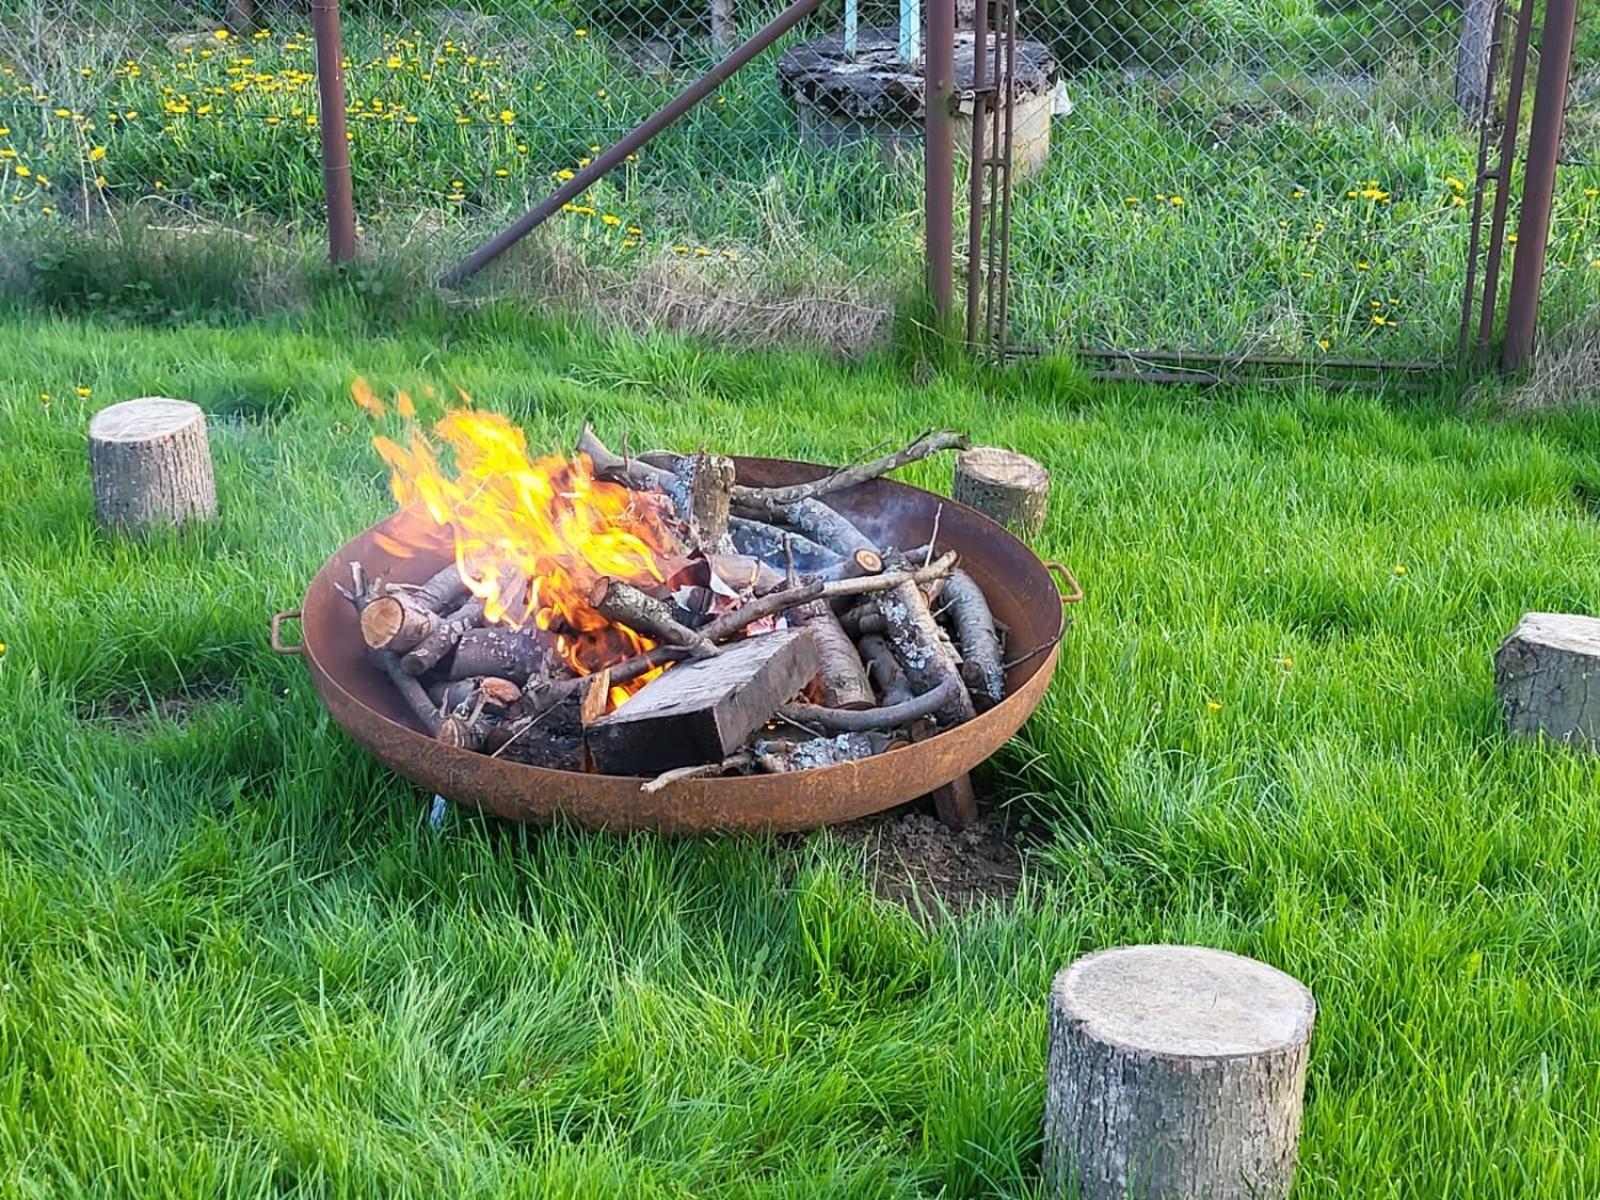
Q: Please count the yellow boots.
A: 0